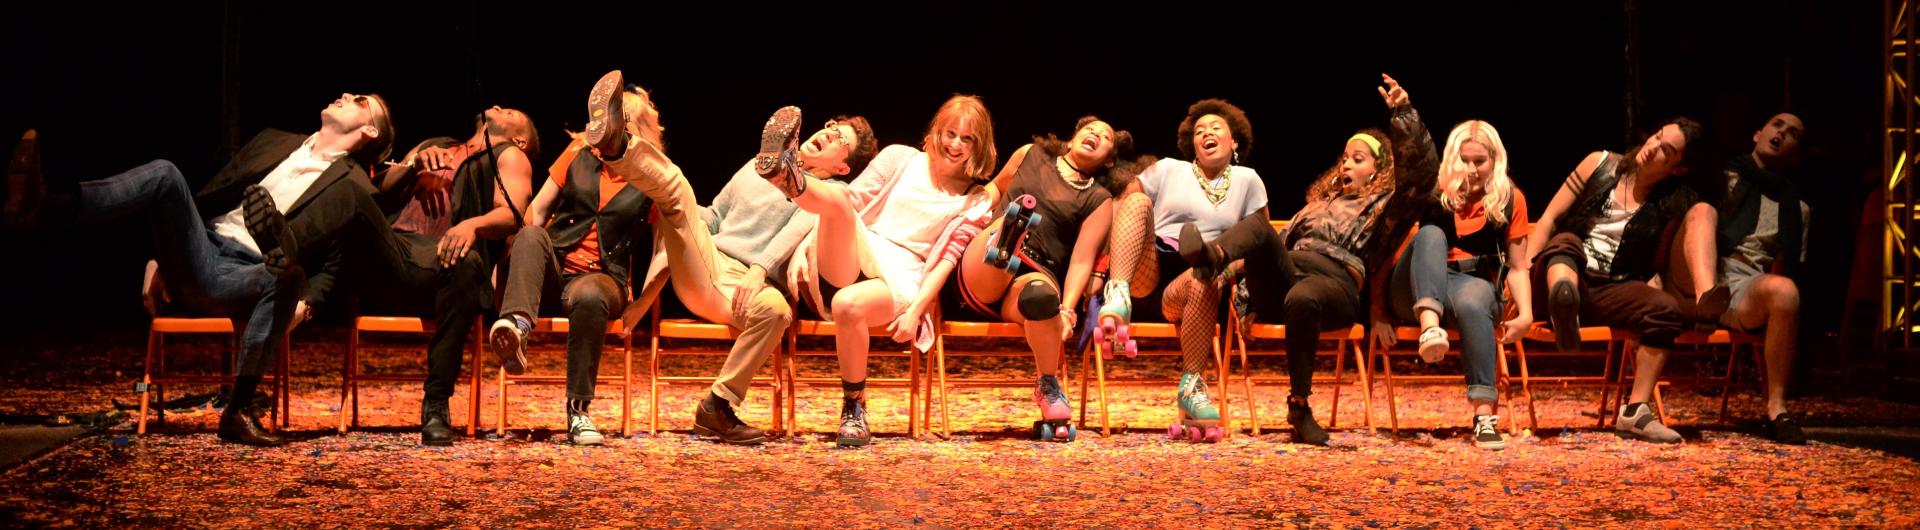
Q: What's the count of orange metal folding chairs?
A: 11